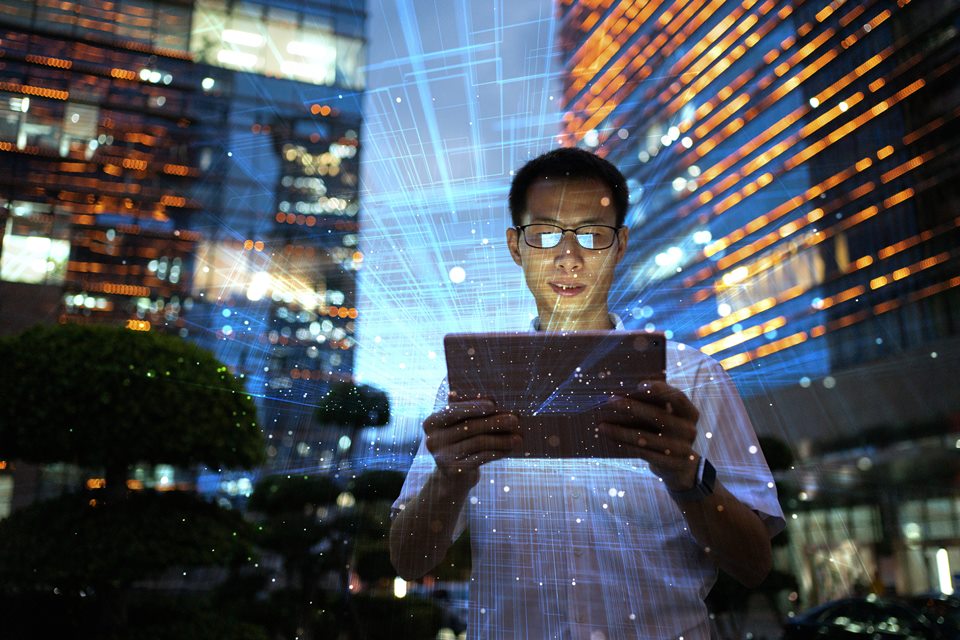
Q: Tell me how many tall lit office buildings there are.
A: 2